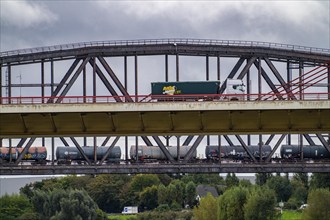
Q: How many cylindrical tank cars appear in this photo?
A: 5